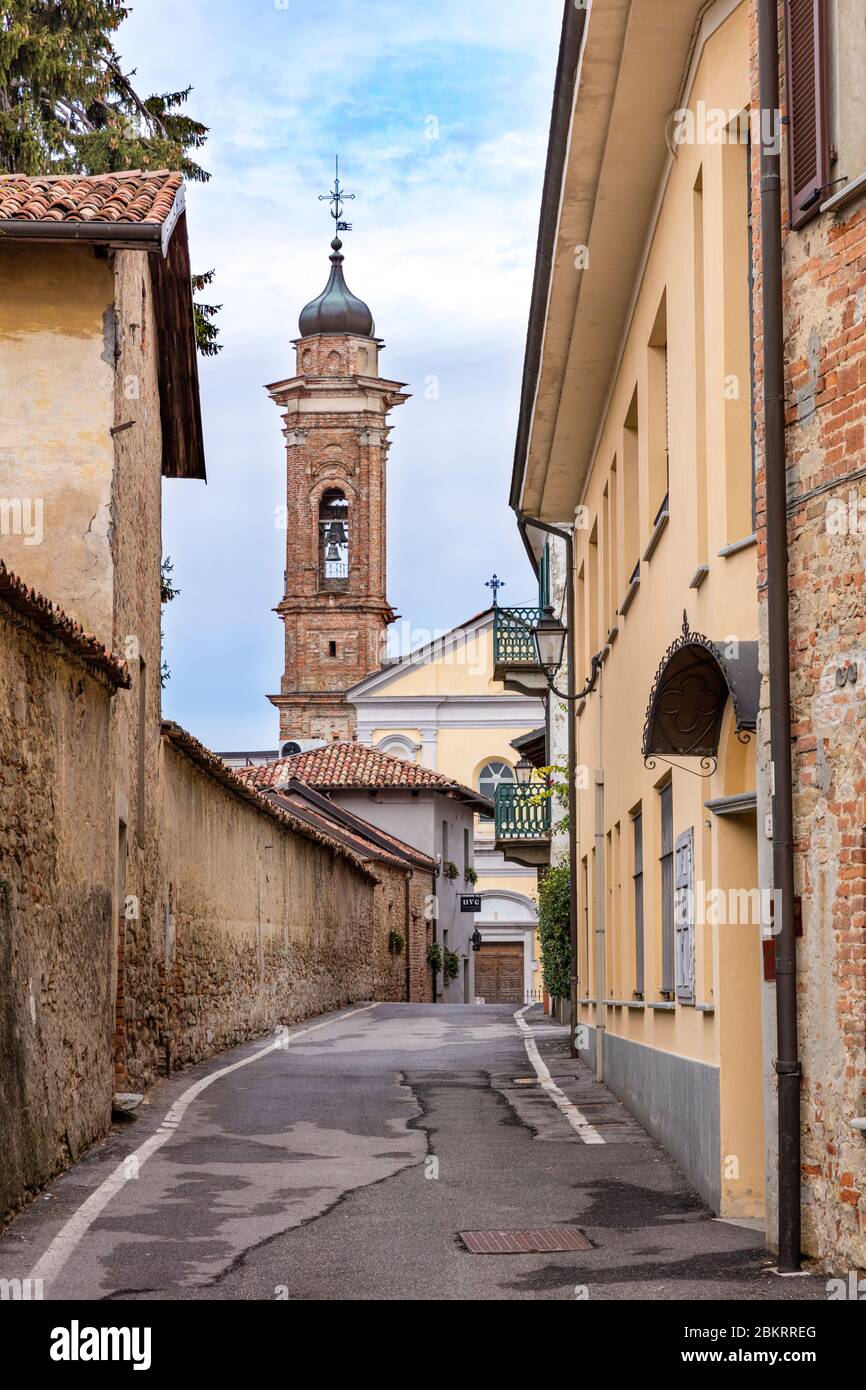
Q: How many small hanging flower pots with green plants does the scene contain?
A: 5